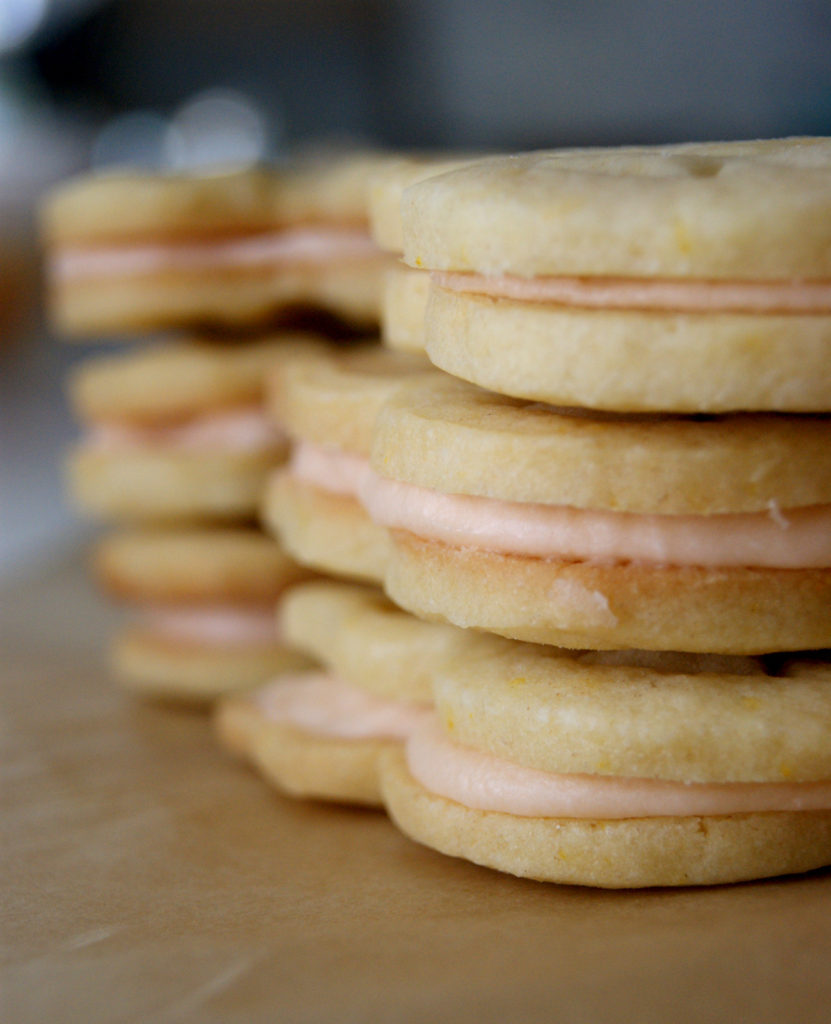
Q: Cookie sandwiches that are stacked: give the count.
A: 6